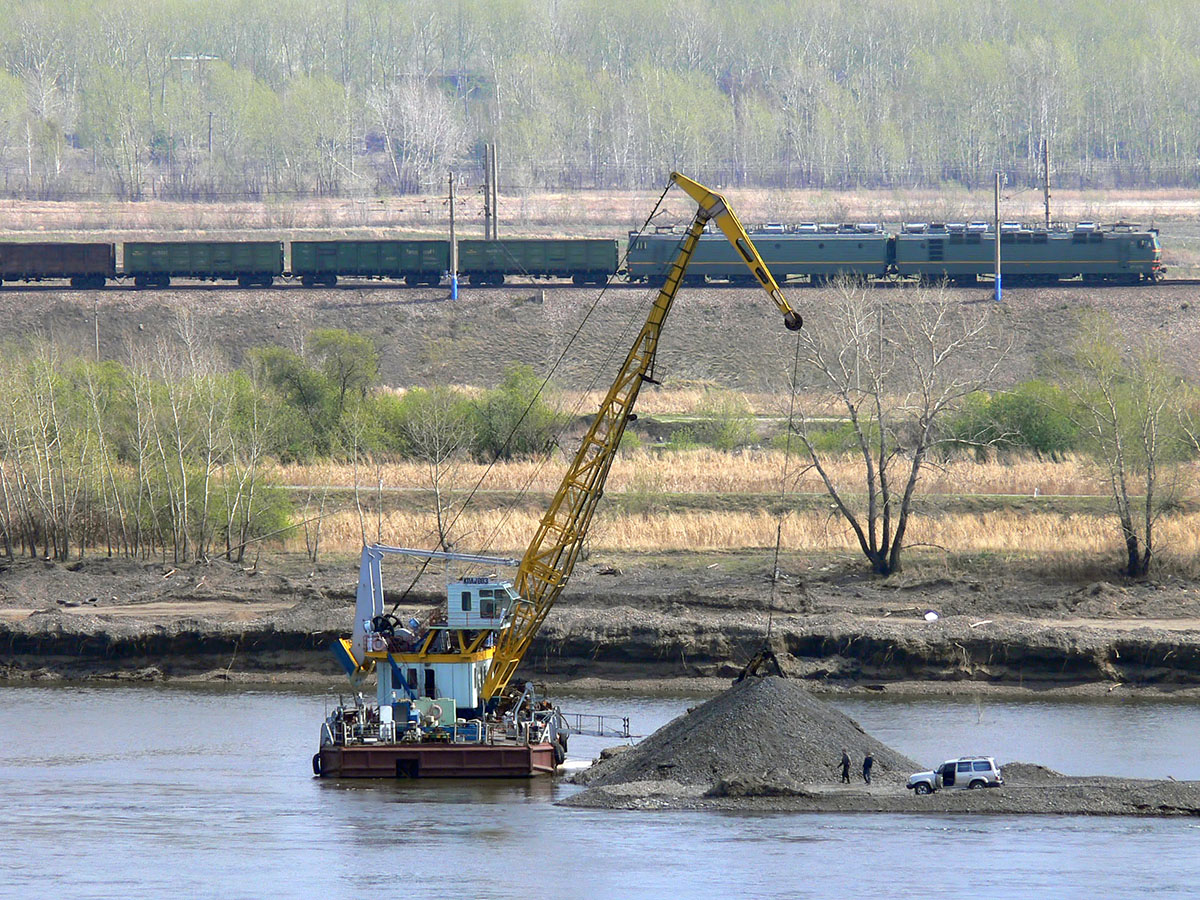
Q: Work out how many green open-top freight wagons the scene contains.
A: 3